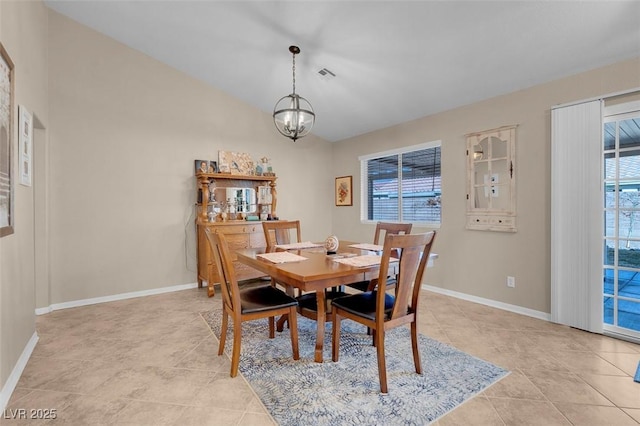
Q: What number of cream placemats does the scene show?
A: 4